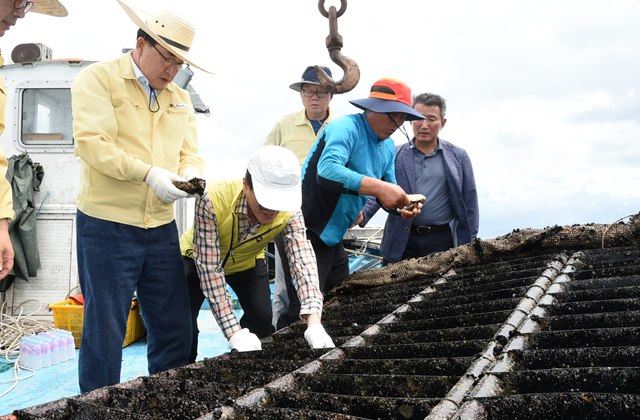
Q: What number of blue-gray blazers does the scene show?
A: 1